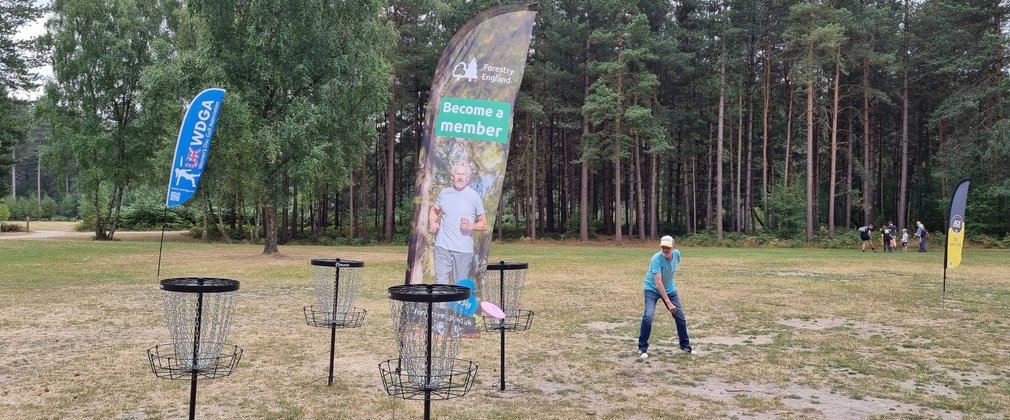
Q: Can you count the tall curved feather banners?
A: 3